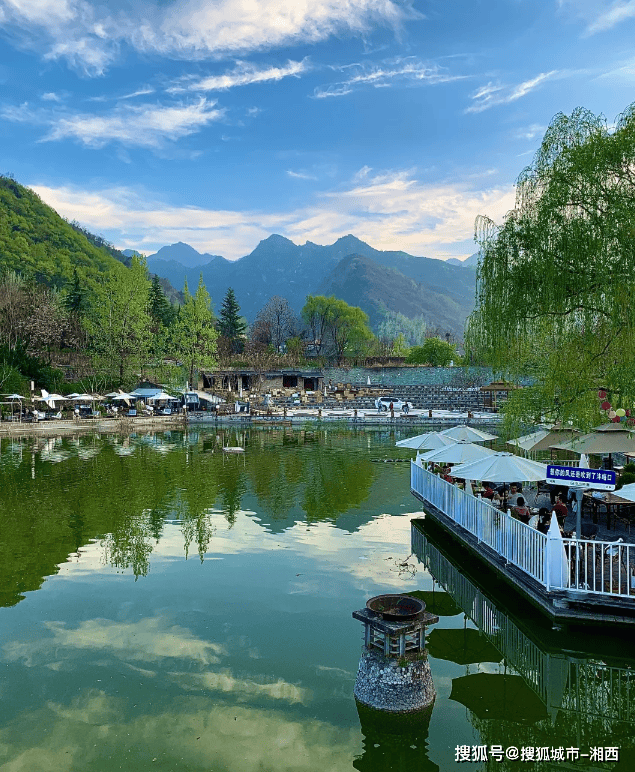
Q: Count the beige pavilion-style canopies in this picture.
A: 2